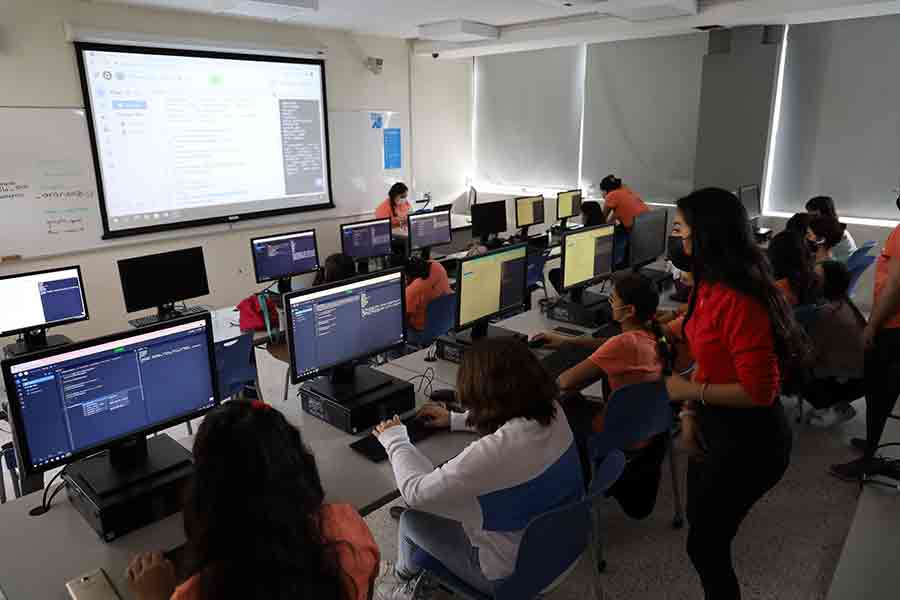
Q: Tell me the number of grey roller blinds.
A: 3